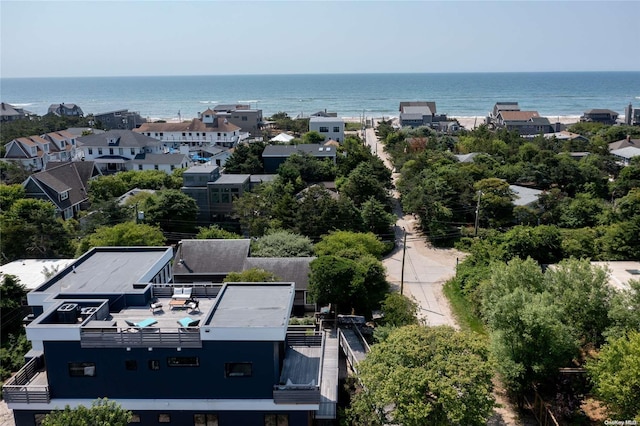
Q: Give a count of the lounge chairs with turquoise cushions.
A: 2